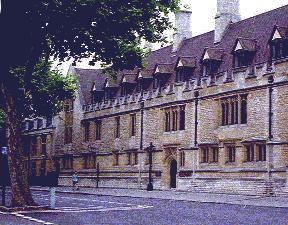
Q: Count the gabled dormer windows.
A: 9